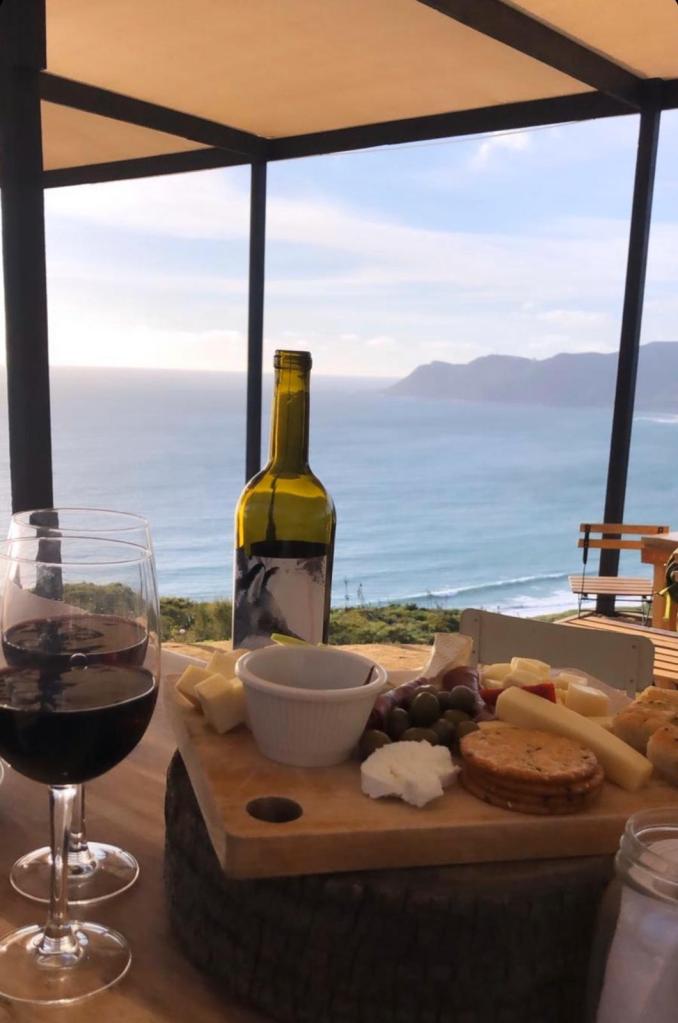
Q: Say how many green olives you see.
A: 10